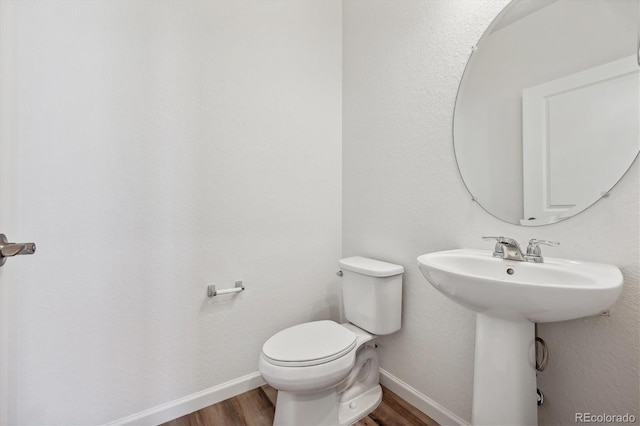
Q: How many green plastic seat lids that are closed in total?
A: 0